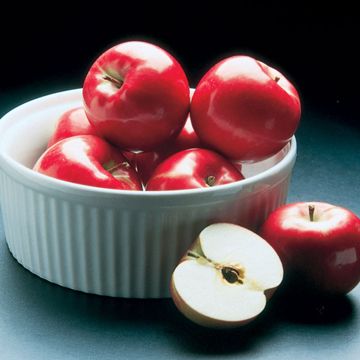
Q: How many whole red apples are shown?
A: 7